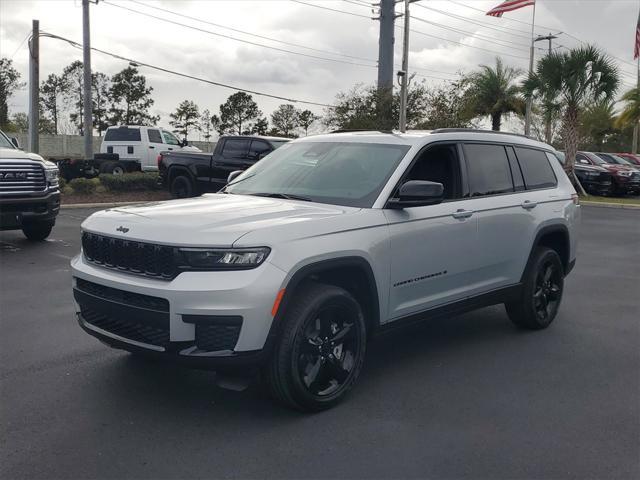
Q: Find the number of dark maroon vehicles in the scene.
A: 1